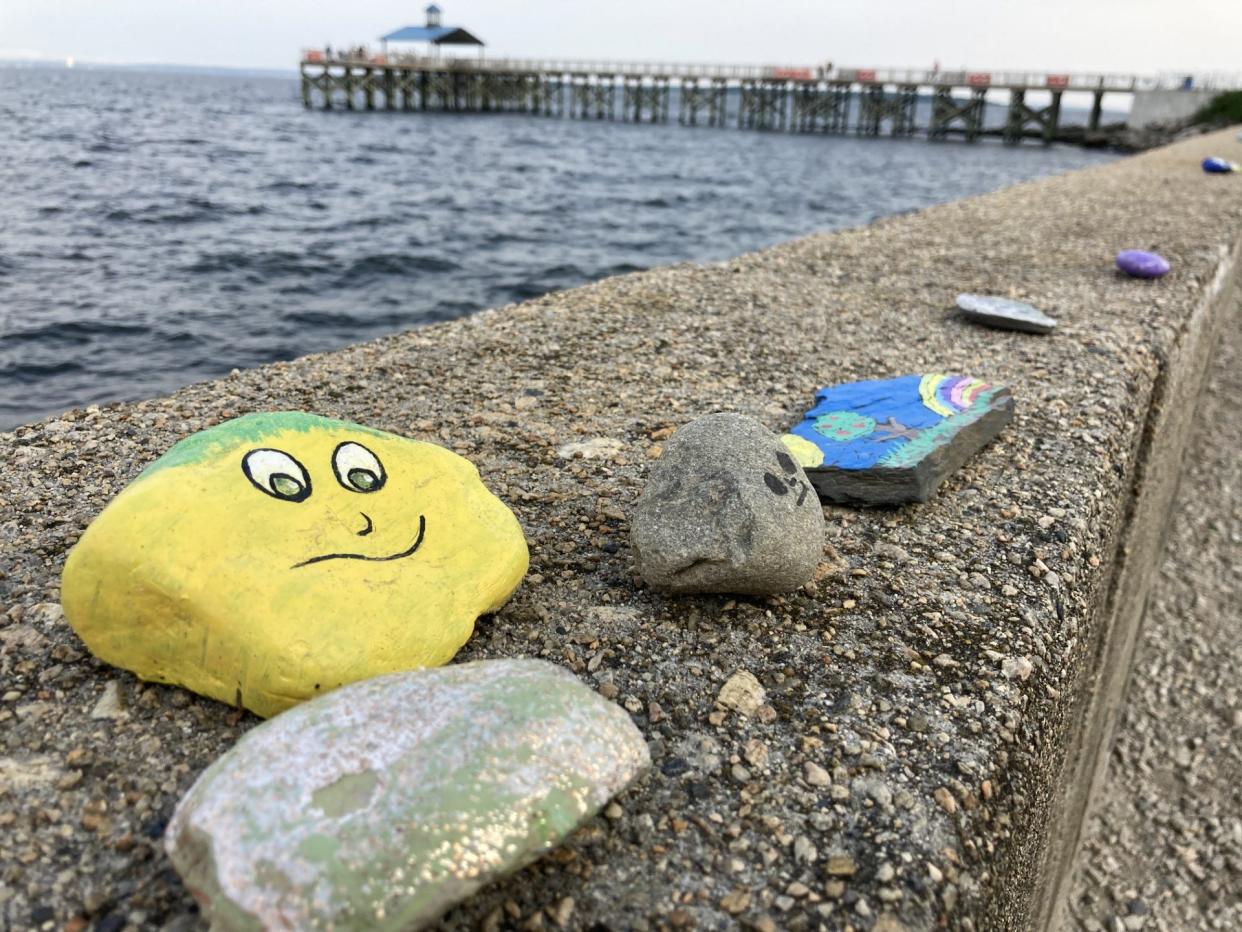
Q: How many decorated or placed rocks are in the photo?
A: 7